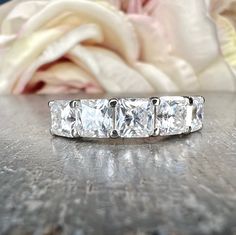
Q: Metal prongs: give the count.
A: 12